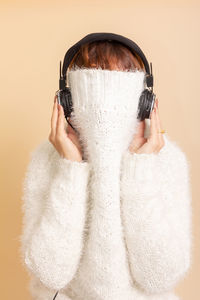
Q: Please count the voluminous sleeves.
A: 2